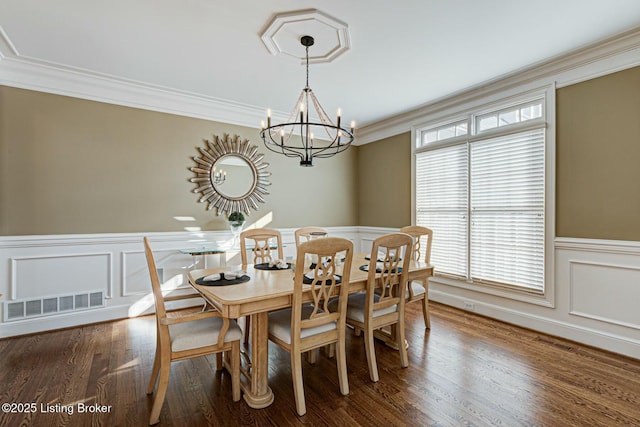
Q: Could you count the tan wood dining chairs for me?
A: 6